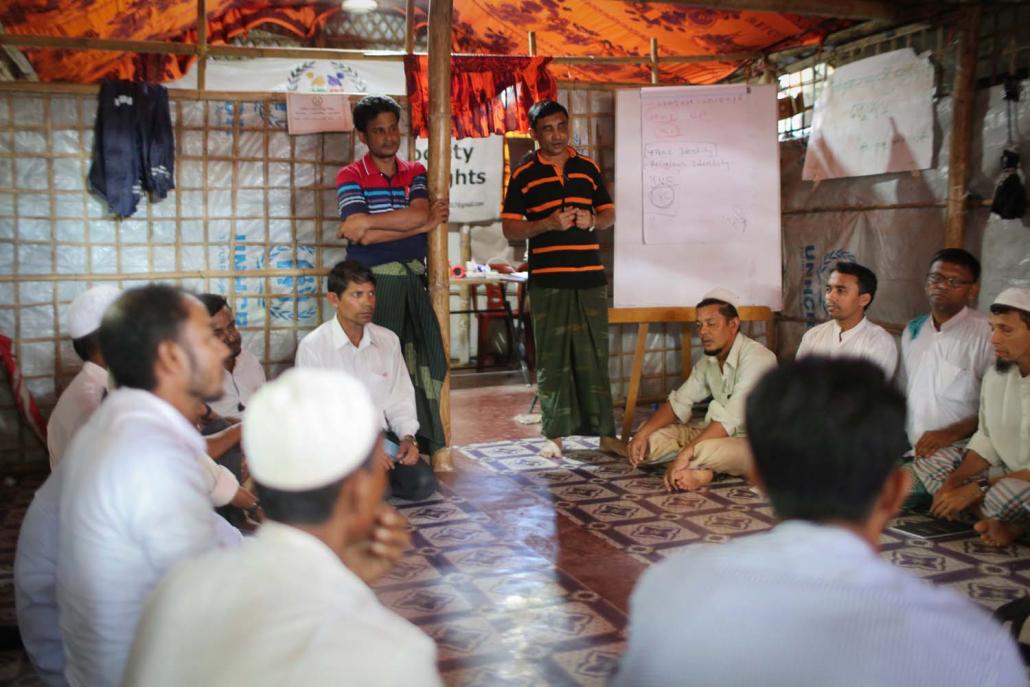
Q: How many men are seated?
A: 10